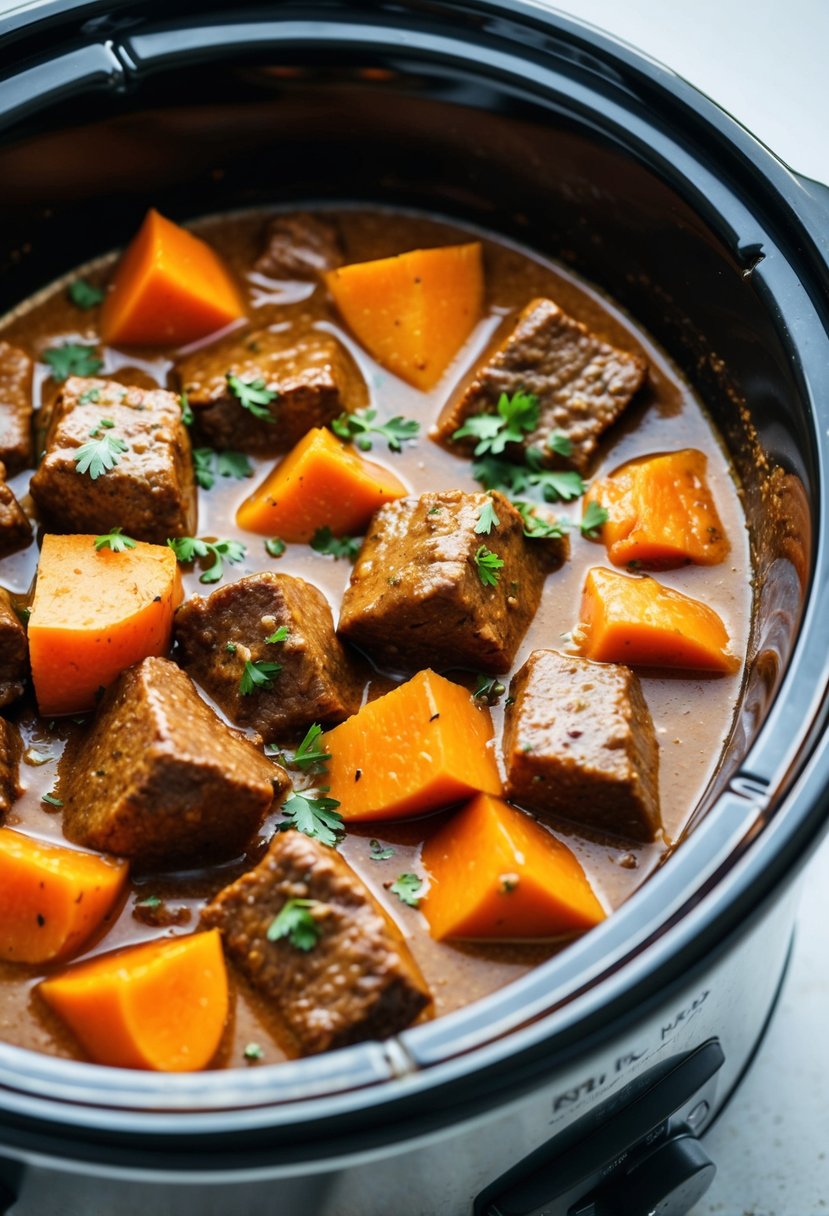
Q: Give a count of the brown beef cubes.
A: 13